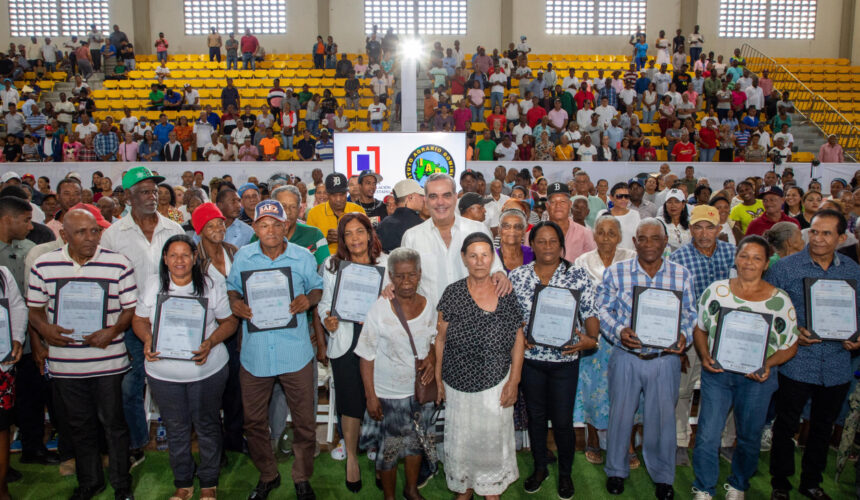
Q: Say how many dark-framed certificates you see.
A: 9